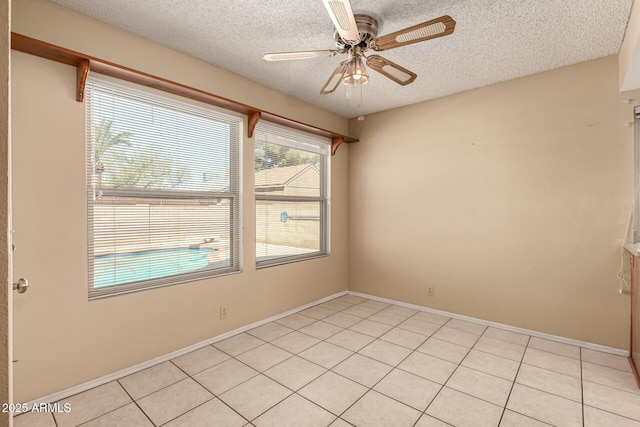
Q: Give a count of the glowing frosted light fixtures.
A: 1